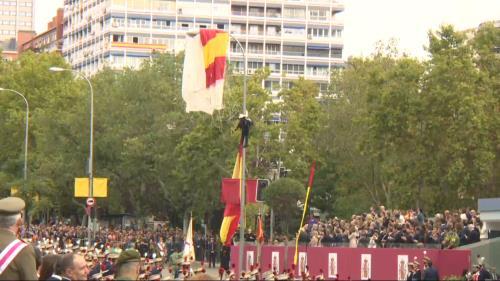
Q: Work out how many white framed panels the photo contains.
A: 6